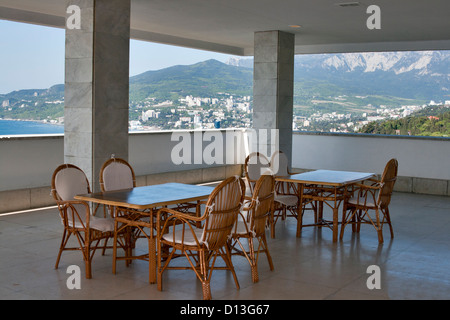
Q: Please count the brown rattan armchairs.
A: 7